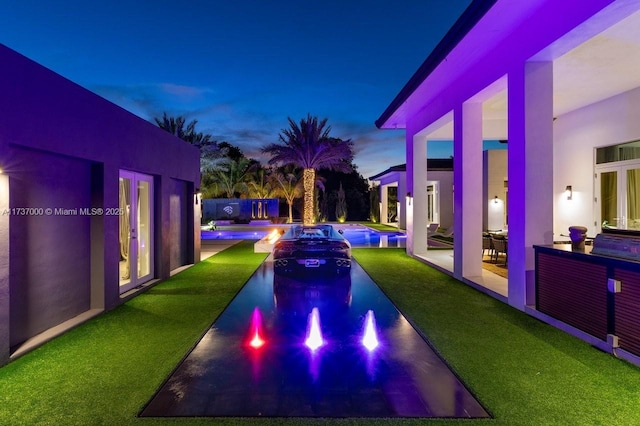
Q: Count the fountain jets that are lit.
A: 3